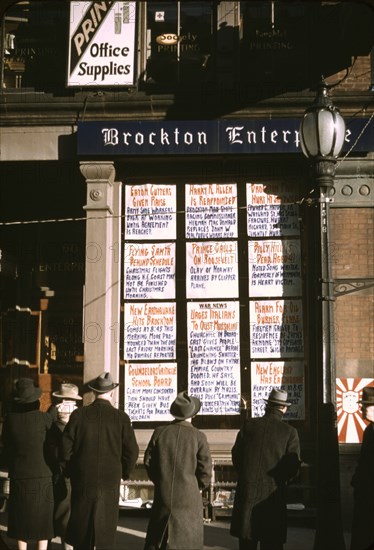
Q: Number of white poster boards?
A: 11